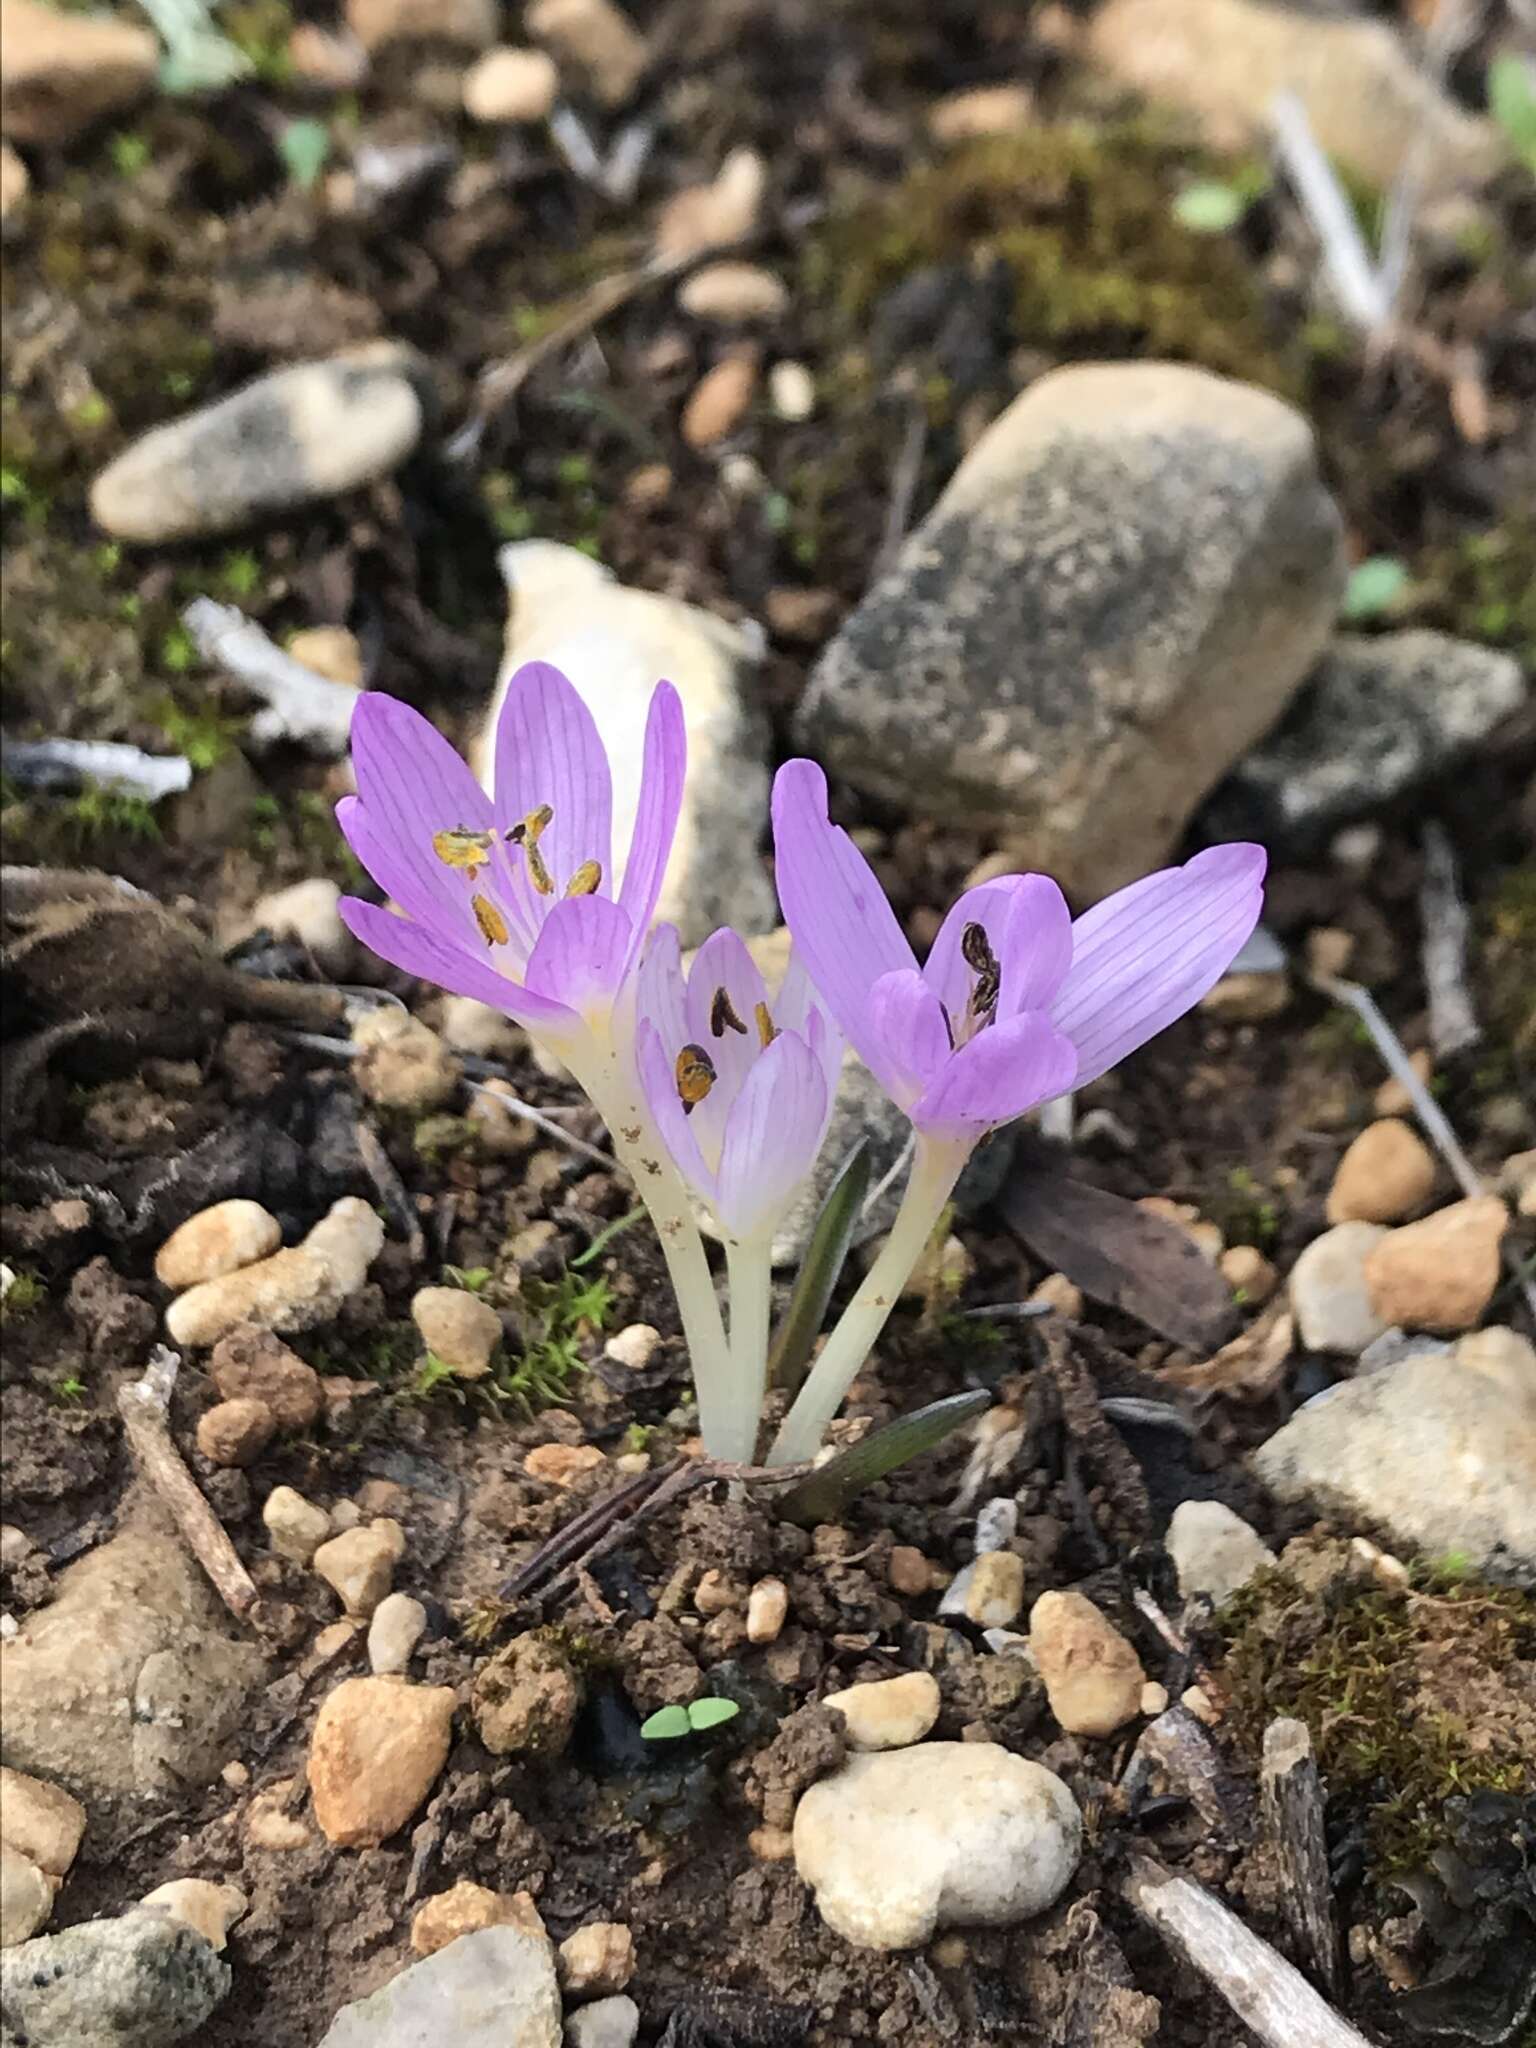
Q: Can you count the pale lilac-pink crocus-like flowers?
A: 3